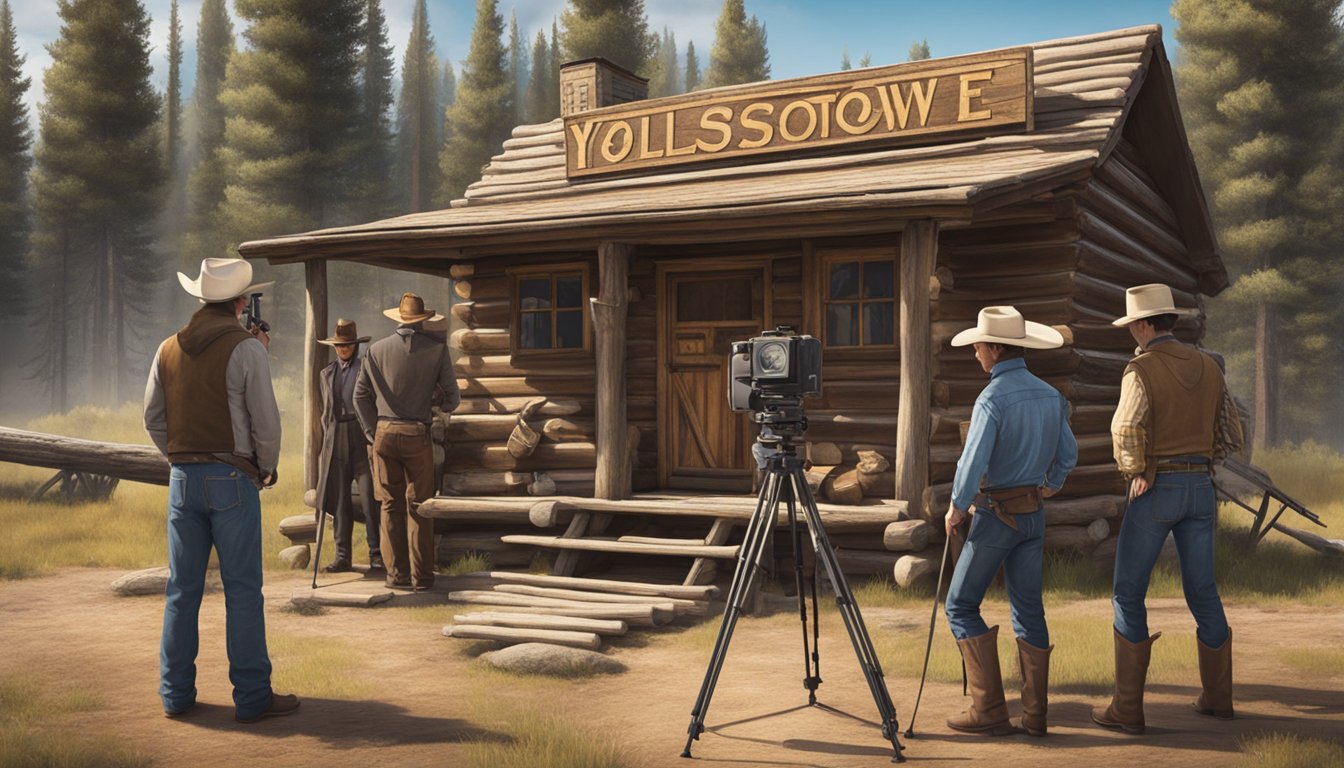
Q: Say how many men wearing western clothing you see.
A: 5